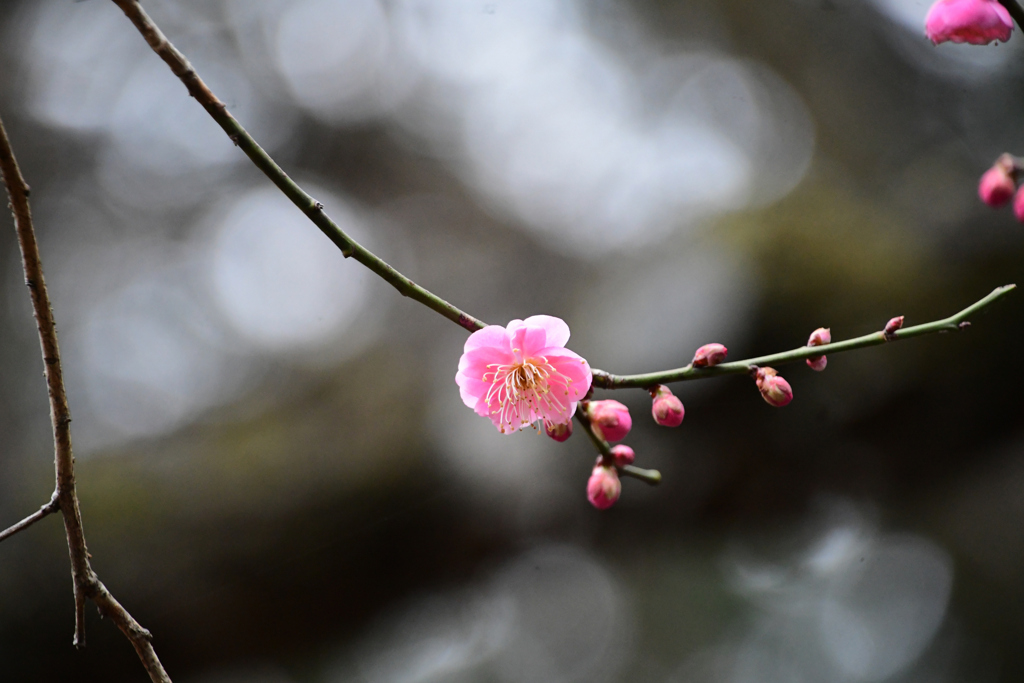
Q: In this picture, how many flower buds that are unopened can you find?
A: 12